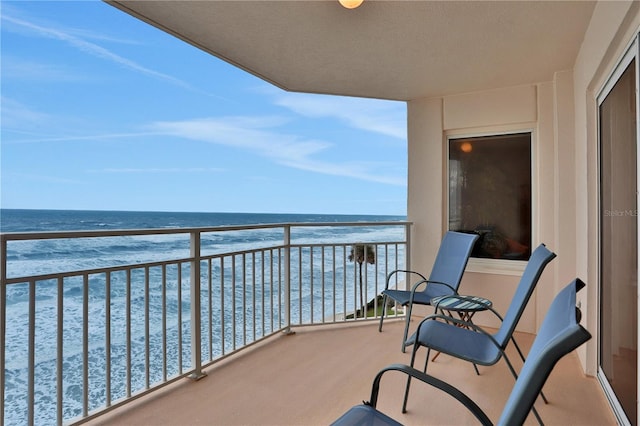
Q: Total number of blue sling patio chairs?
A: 3